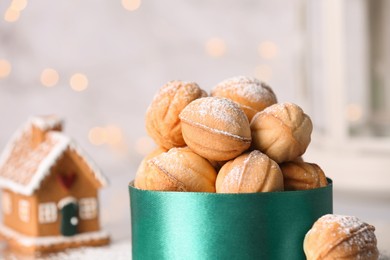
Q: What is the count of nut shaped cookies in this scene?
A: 8